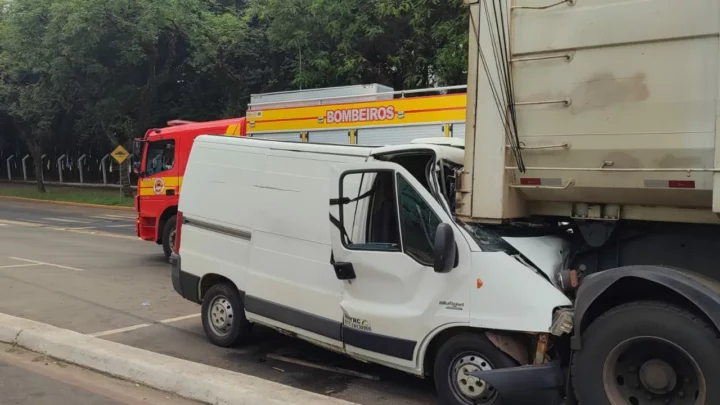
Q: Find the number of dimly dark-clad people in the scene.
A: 0